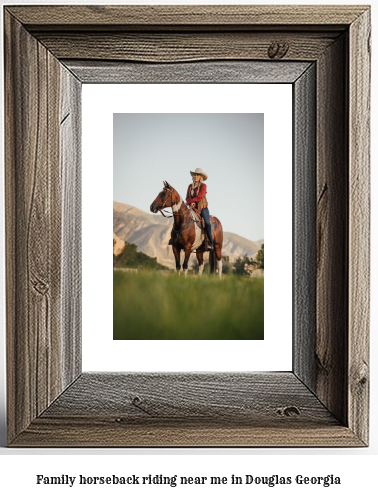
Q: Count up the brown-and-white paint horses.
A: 1